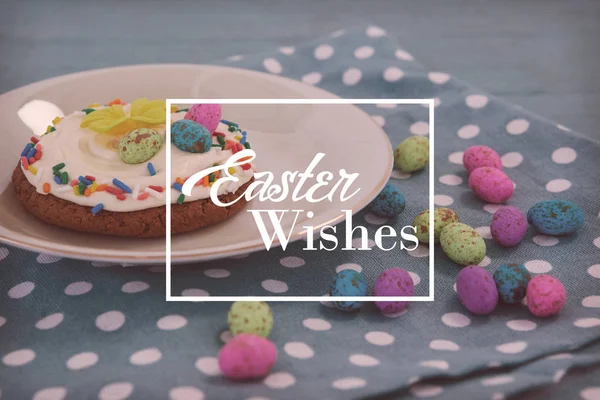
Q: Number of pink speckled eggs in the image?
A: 5